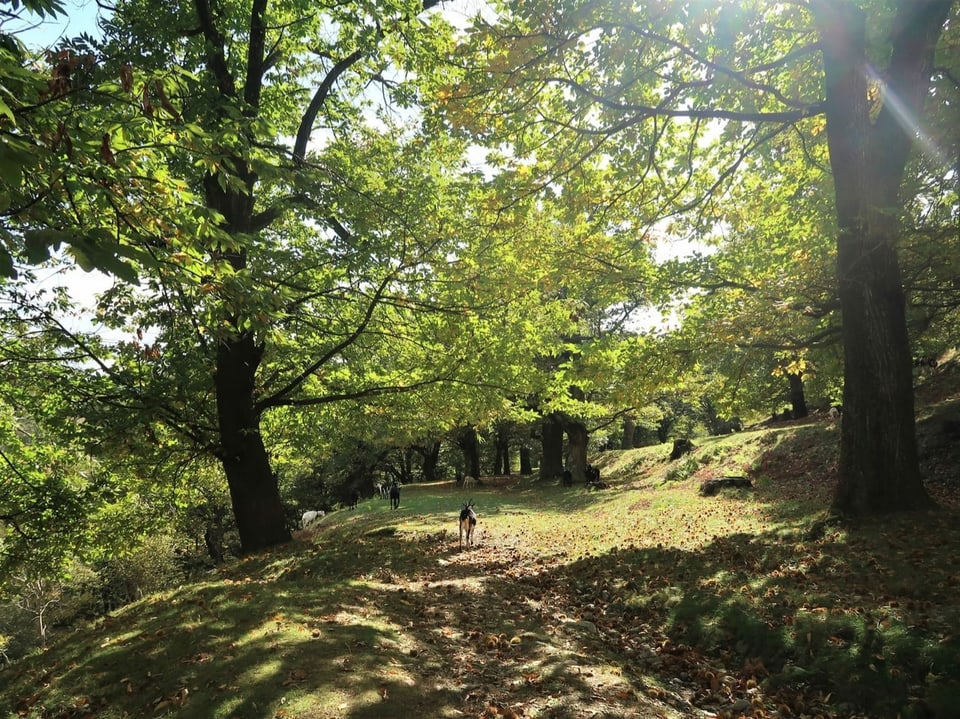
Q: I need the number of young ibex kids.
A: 0